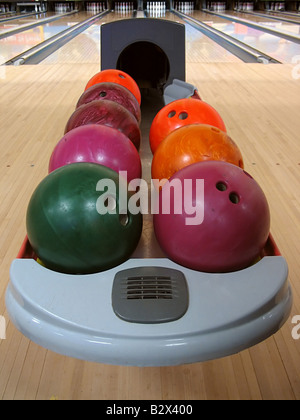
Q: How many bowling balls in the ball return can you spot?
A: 8